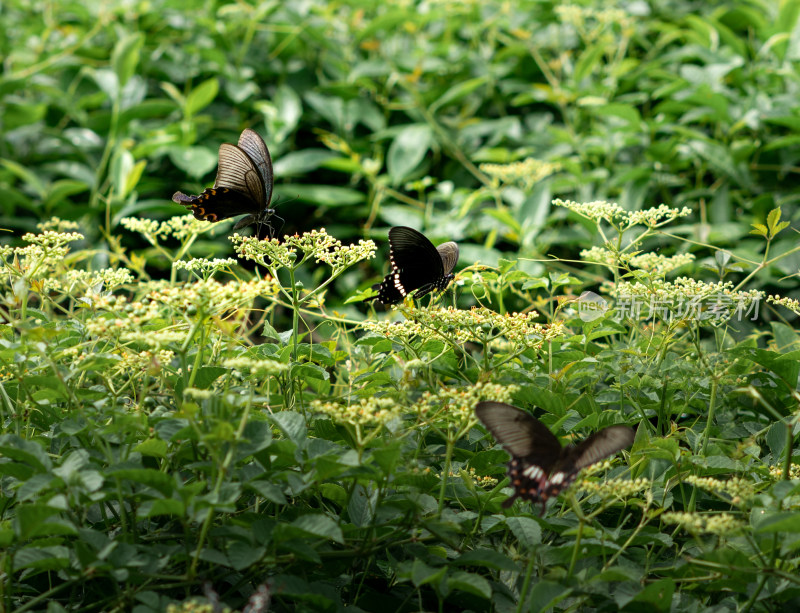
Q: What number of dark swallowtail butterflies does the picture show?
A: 3